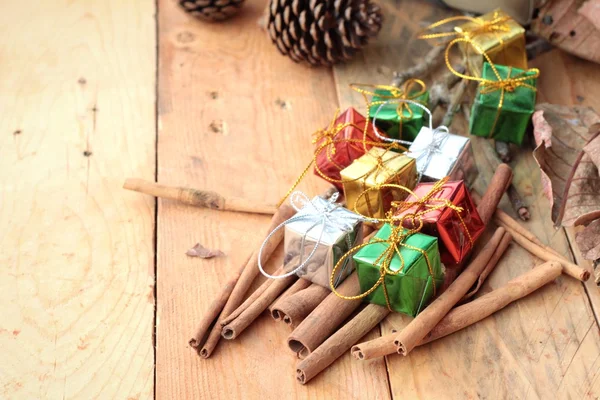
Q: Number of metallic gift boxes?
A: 9